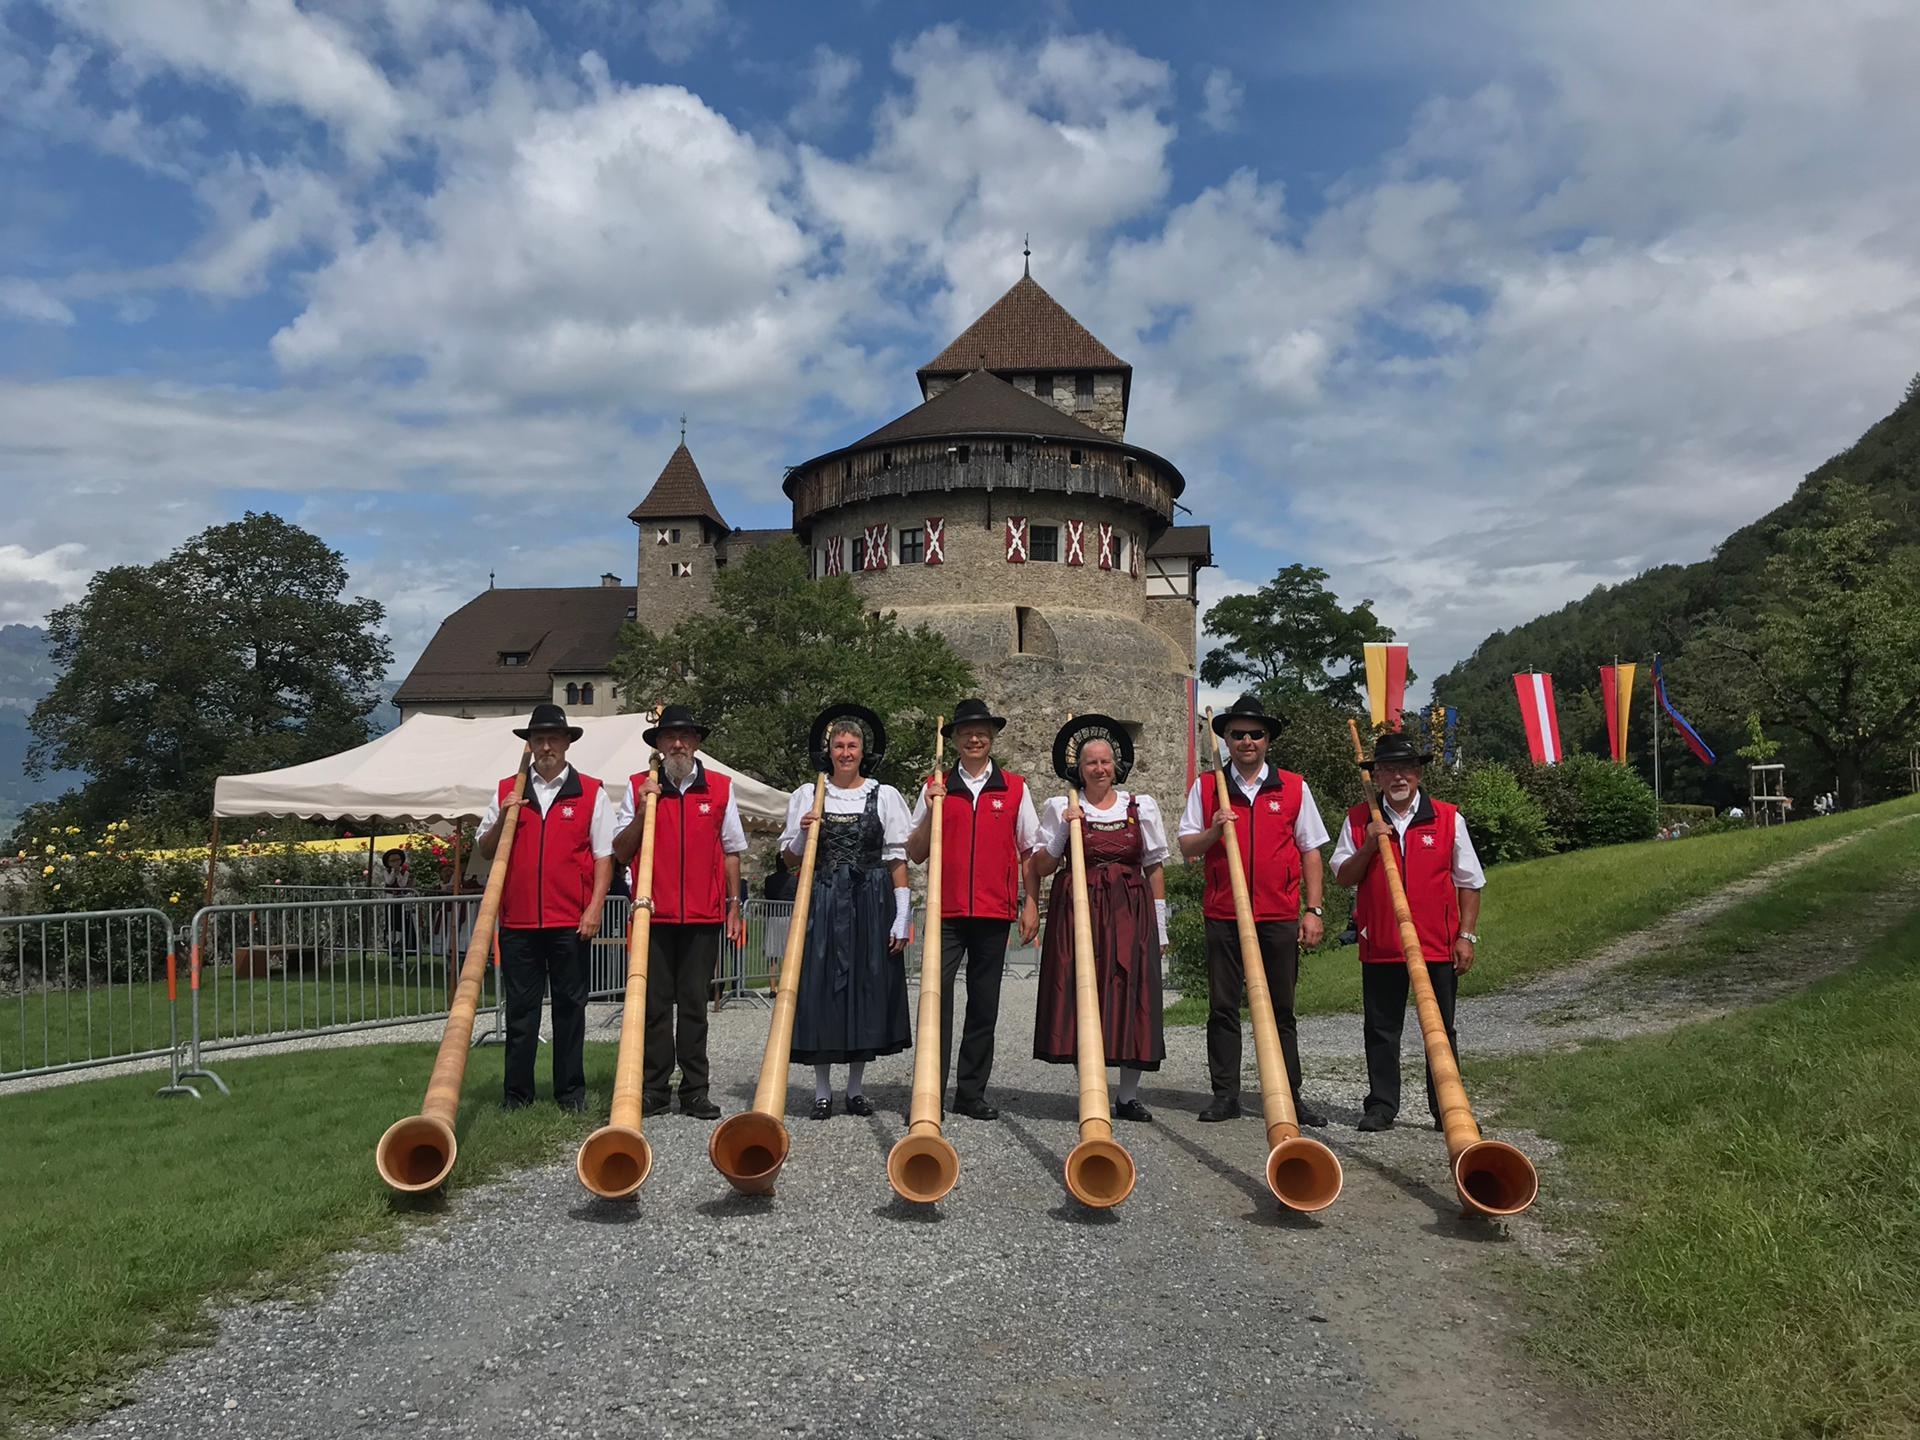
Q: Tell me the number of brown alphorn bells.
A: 7